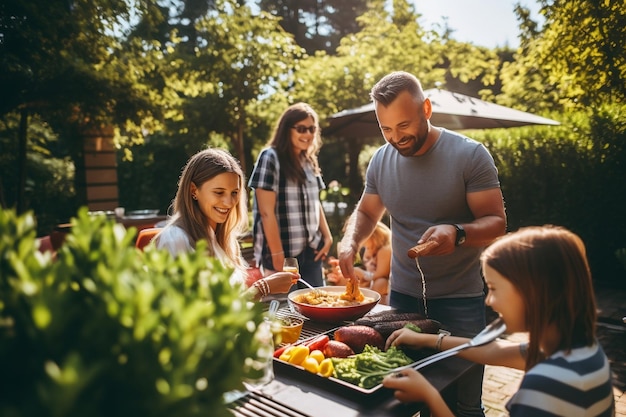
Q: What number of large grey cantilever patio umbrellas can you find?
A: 1